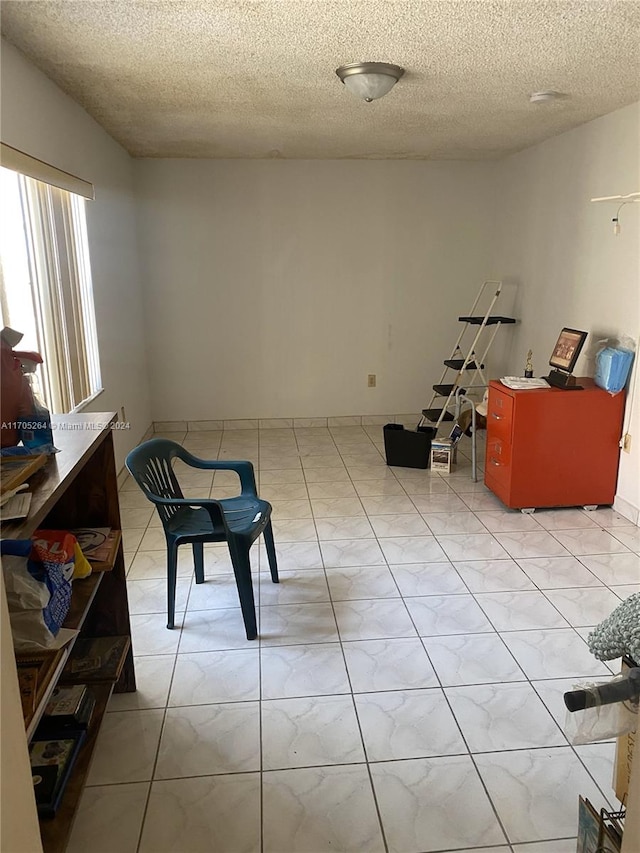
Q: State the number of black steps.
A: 4